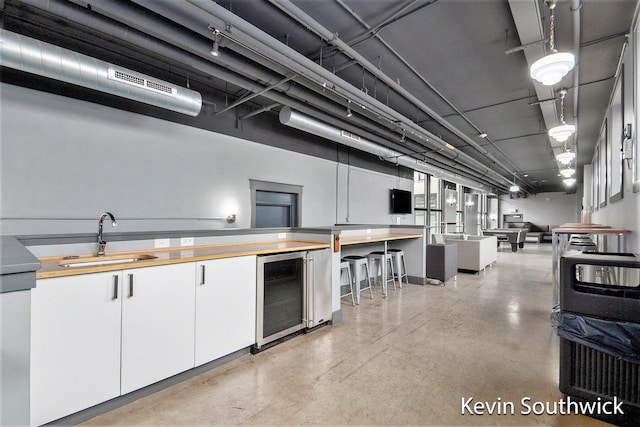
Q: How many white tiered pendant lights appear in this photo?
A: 5